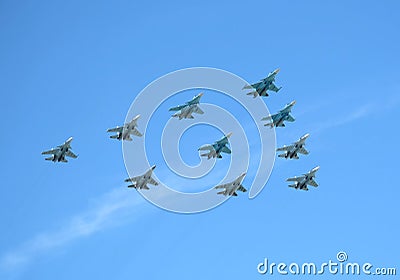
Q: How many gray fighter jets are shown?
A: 6